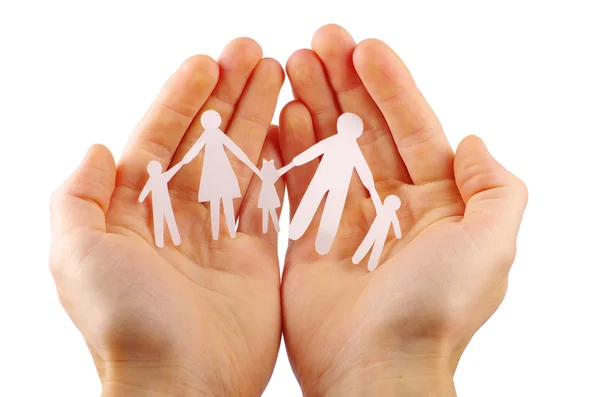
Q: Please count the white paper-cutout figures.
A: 5